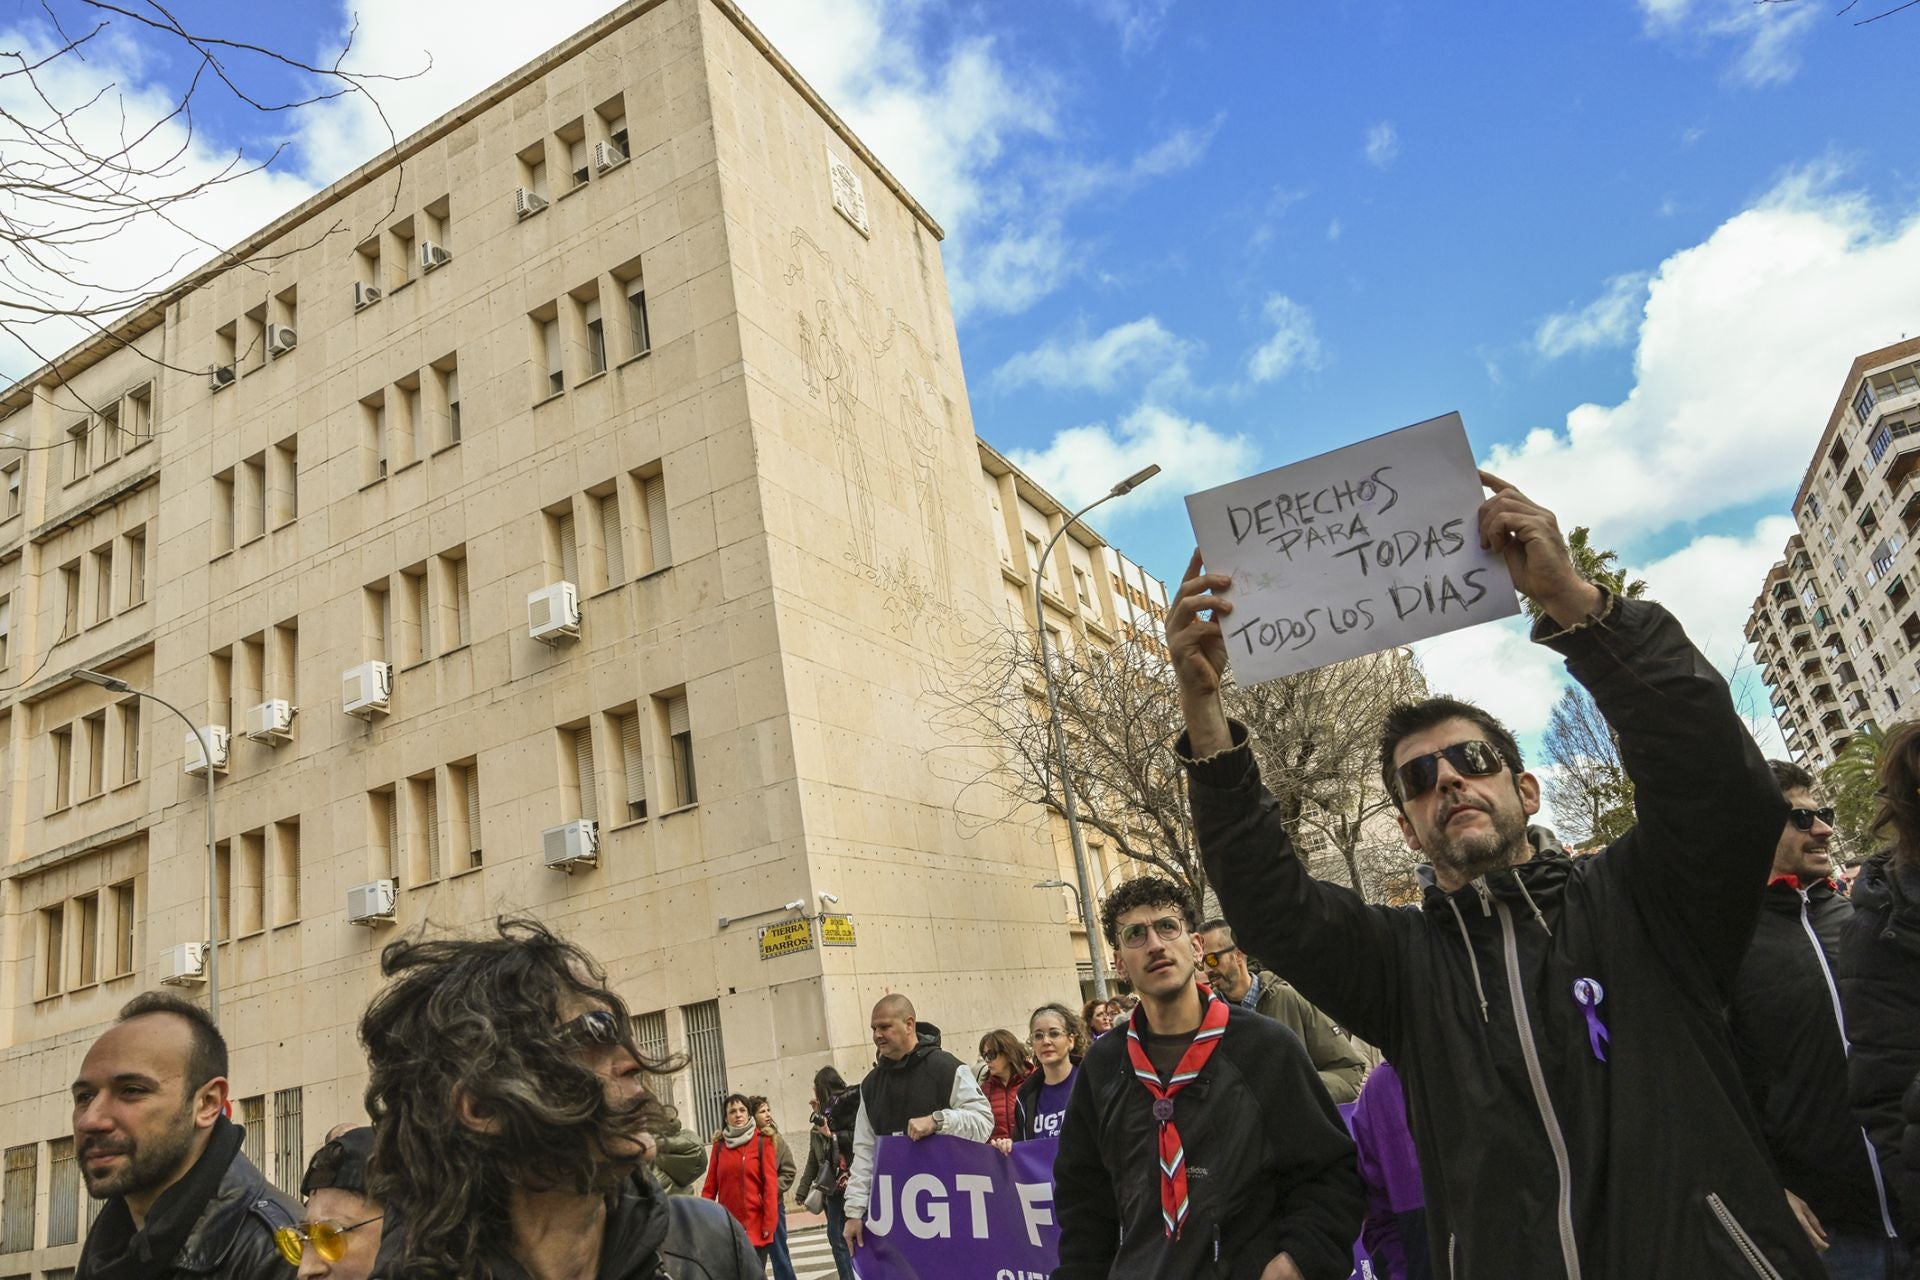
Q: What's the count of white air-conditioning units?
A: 13